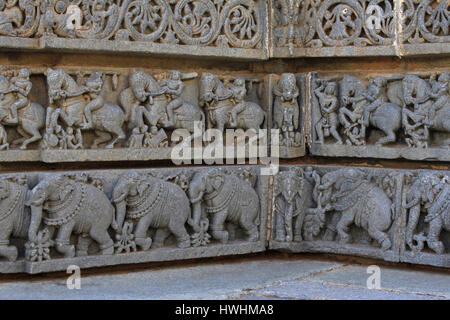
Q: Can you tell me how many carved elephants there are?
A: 7